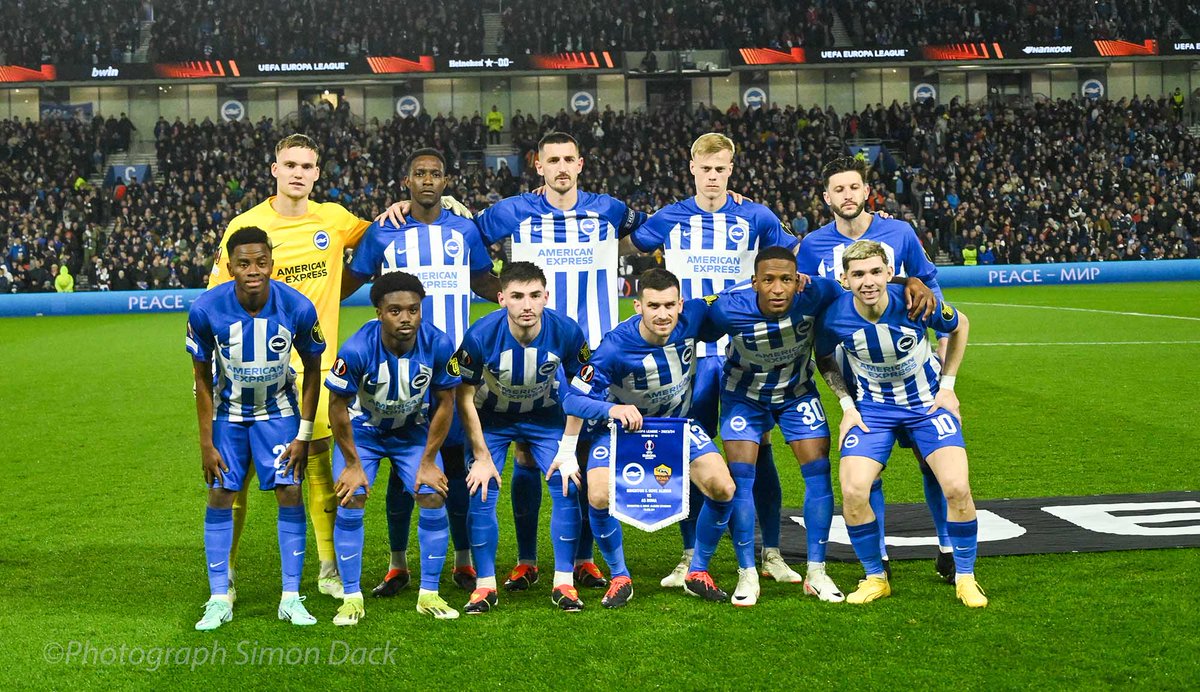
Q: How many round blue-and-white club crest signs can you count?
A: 6